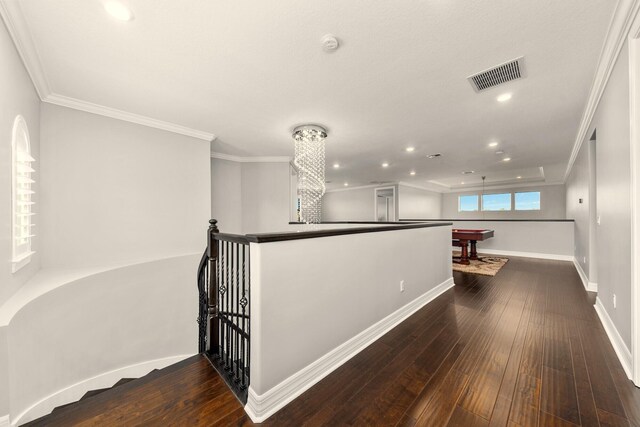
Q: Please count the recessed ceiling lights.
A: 11